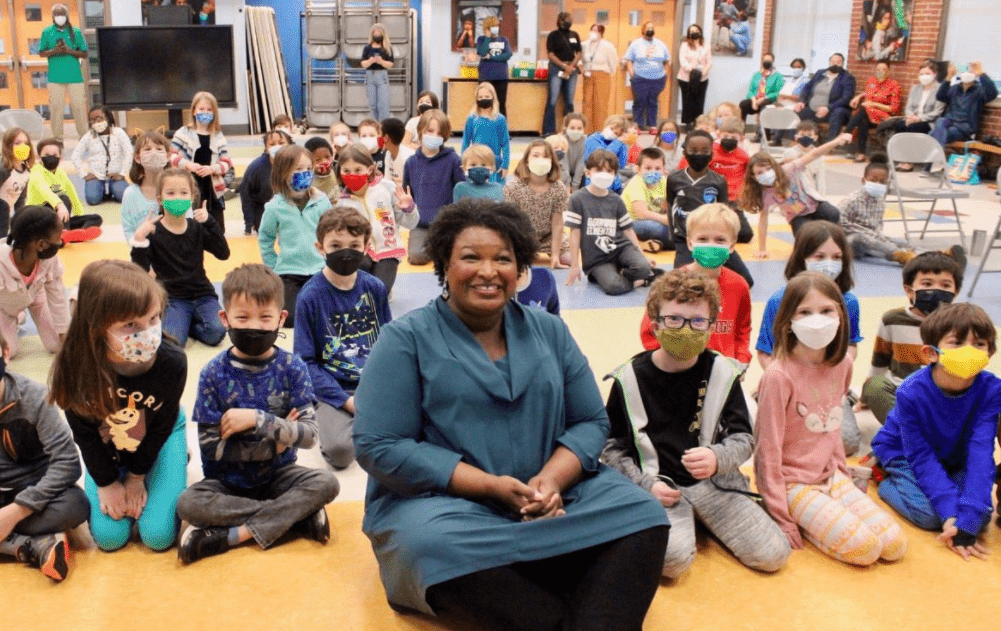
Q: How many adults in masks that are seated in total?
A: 6